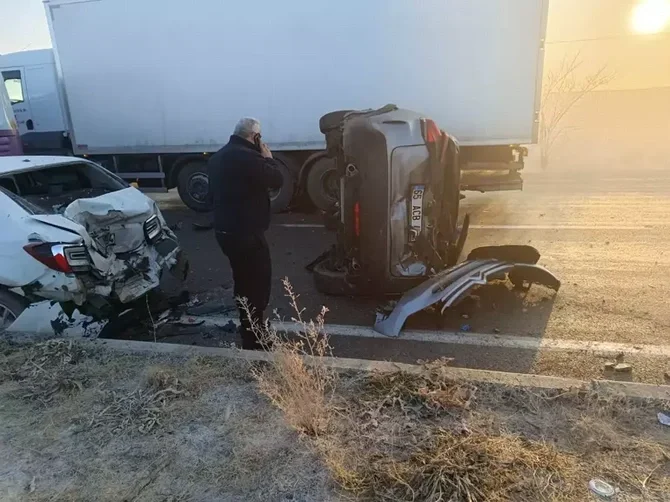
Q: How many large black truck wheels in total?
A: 3